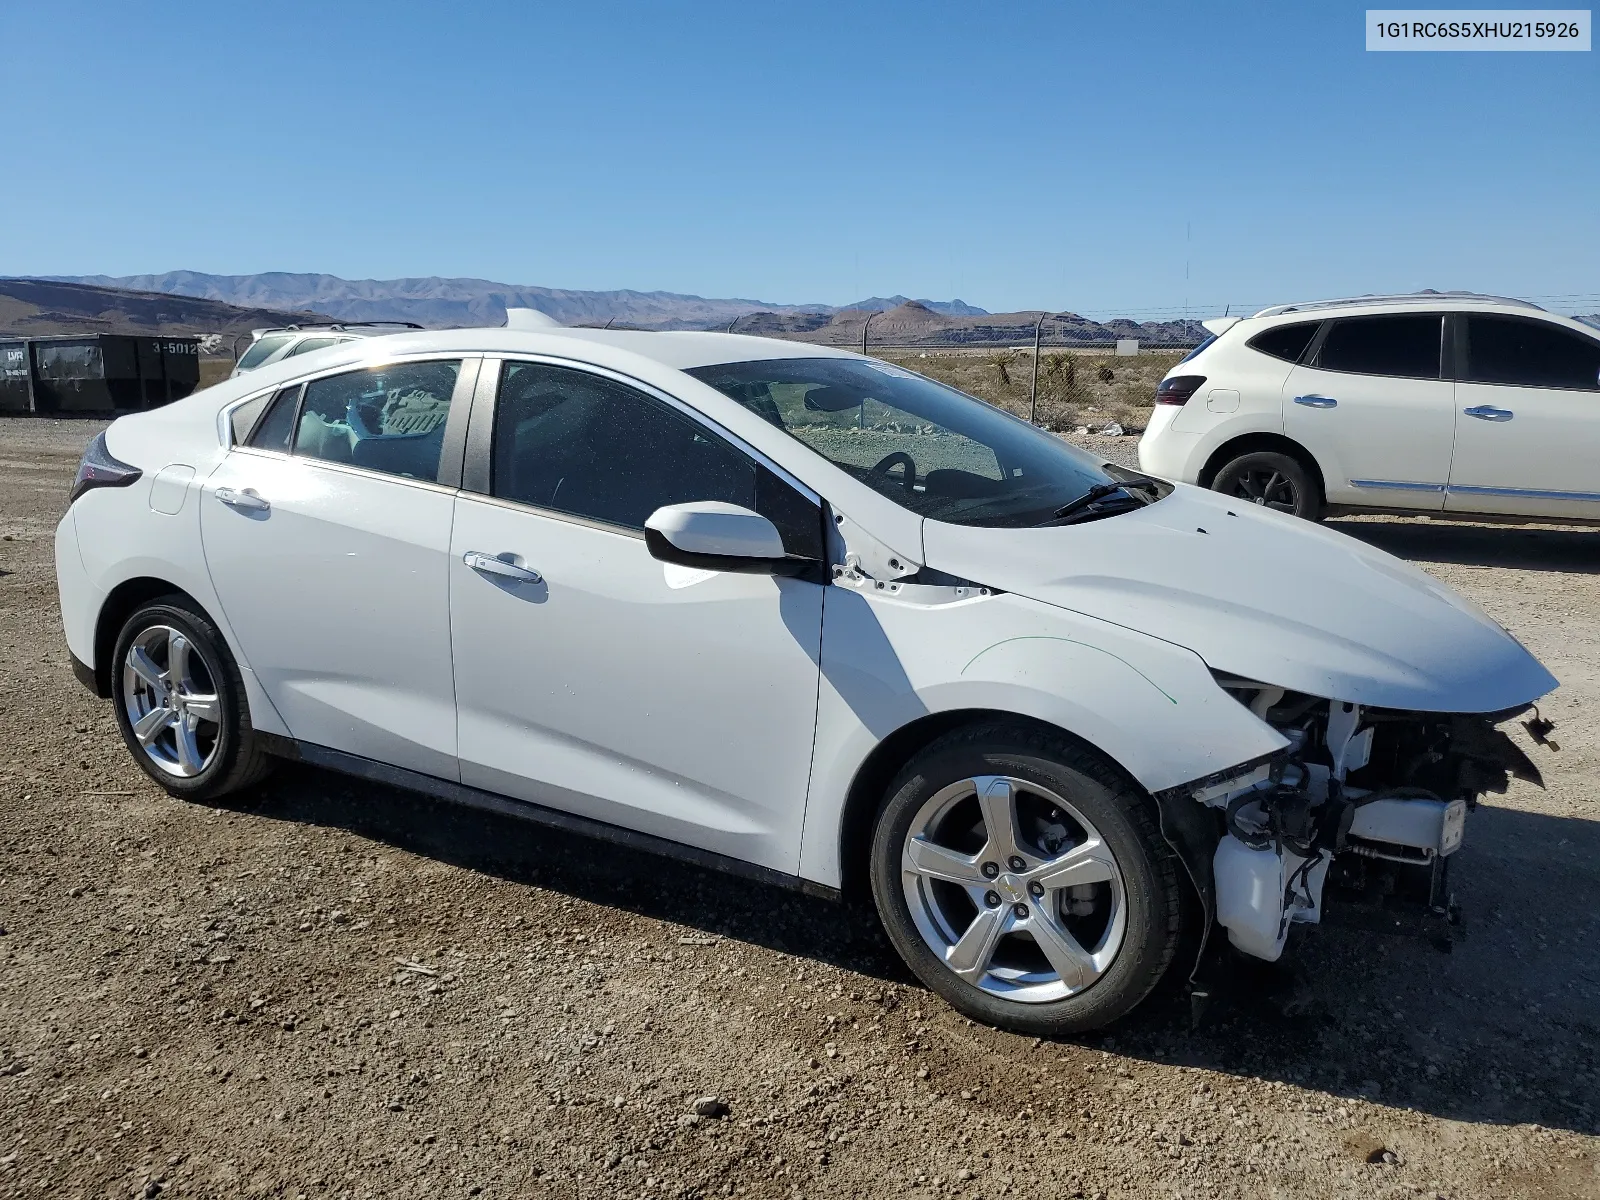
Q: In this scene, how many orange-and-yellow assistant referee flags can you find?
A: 0